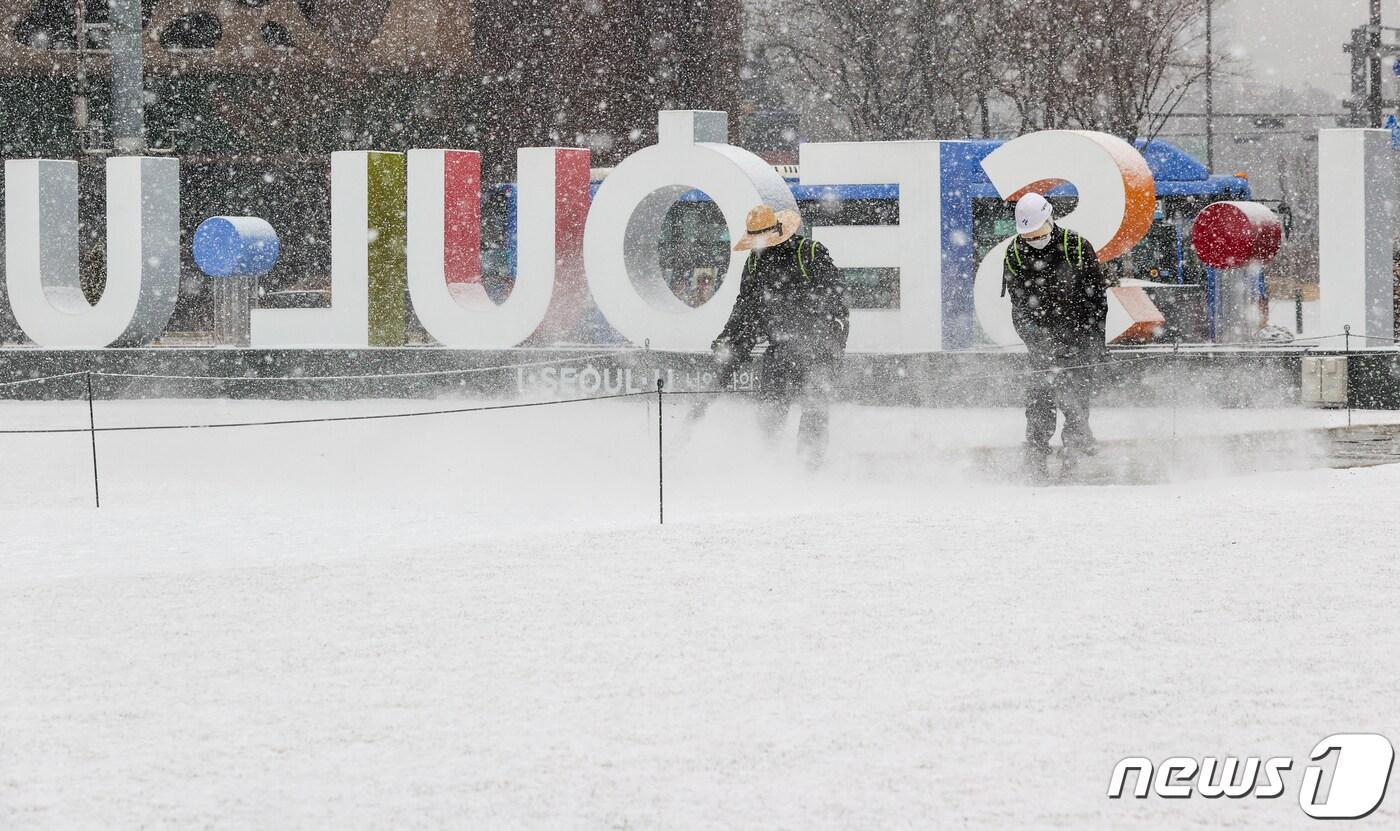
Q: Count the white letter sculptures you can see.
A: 7